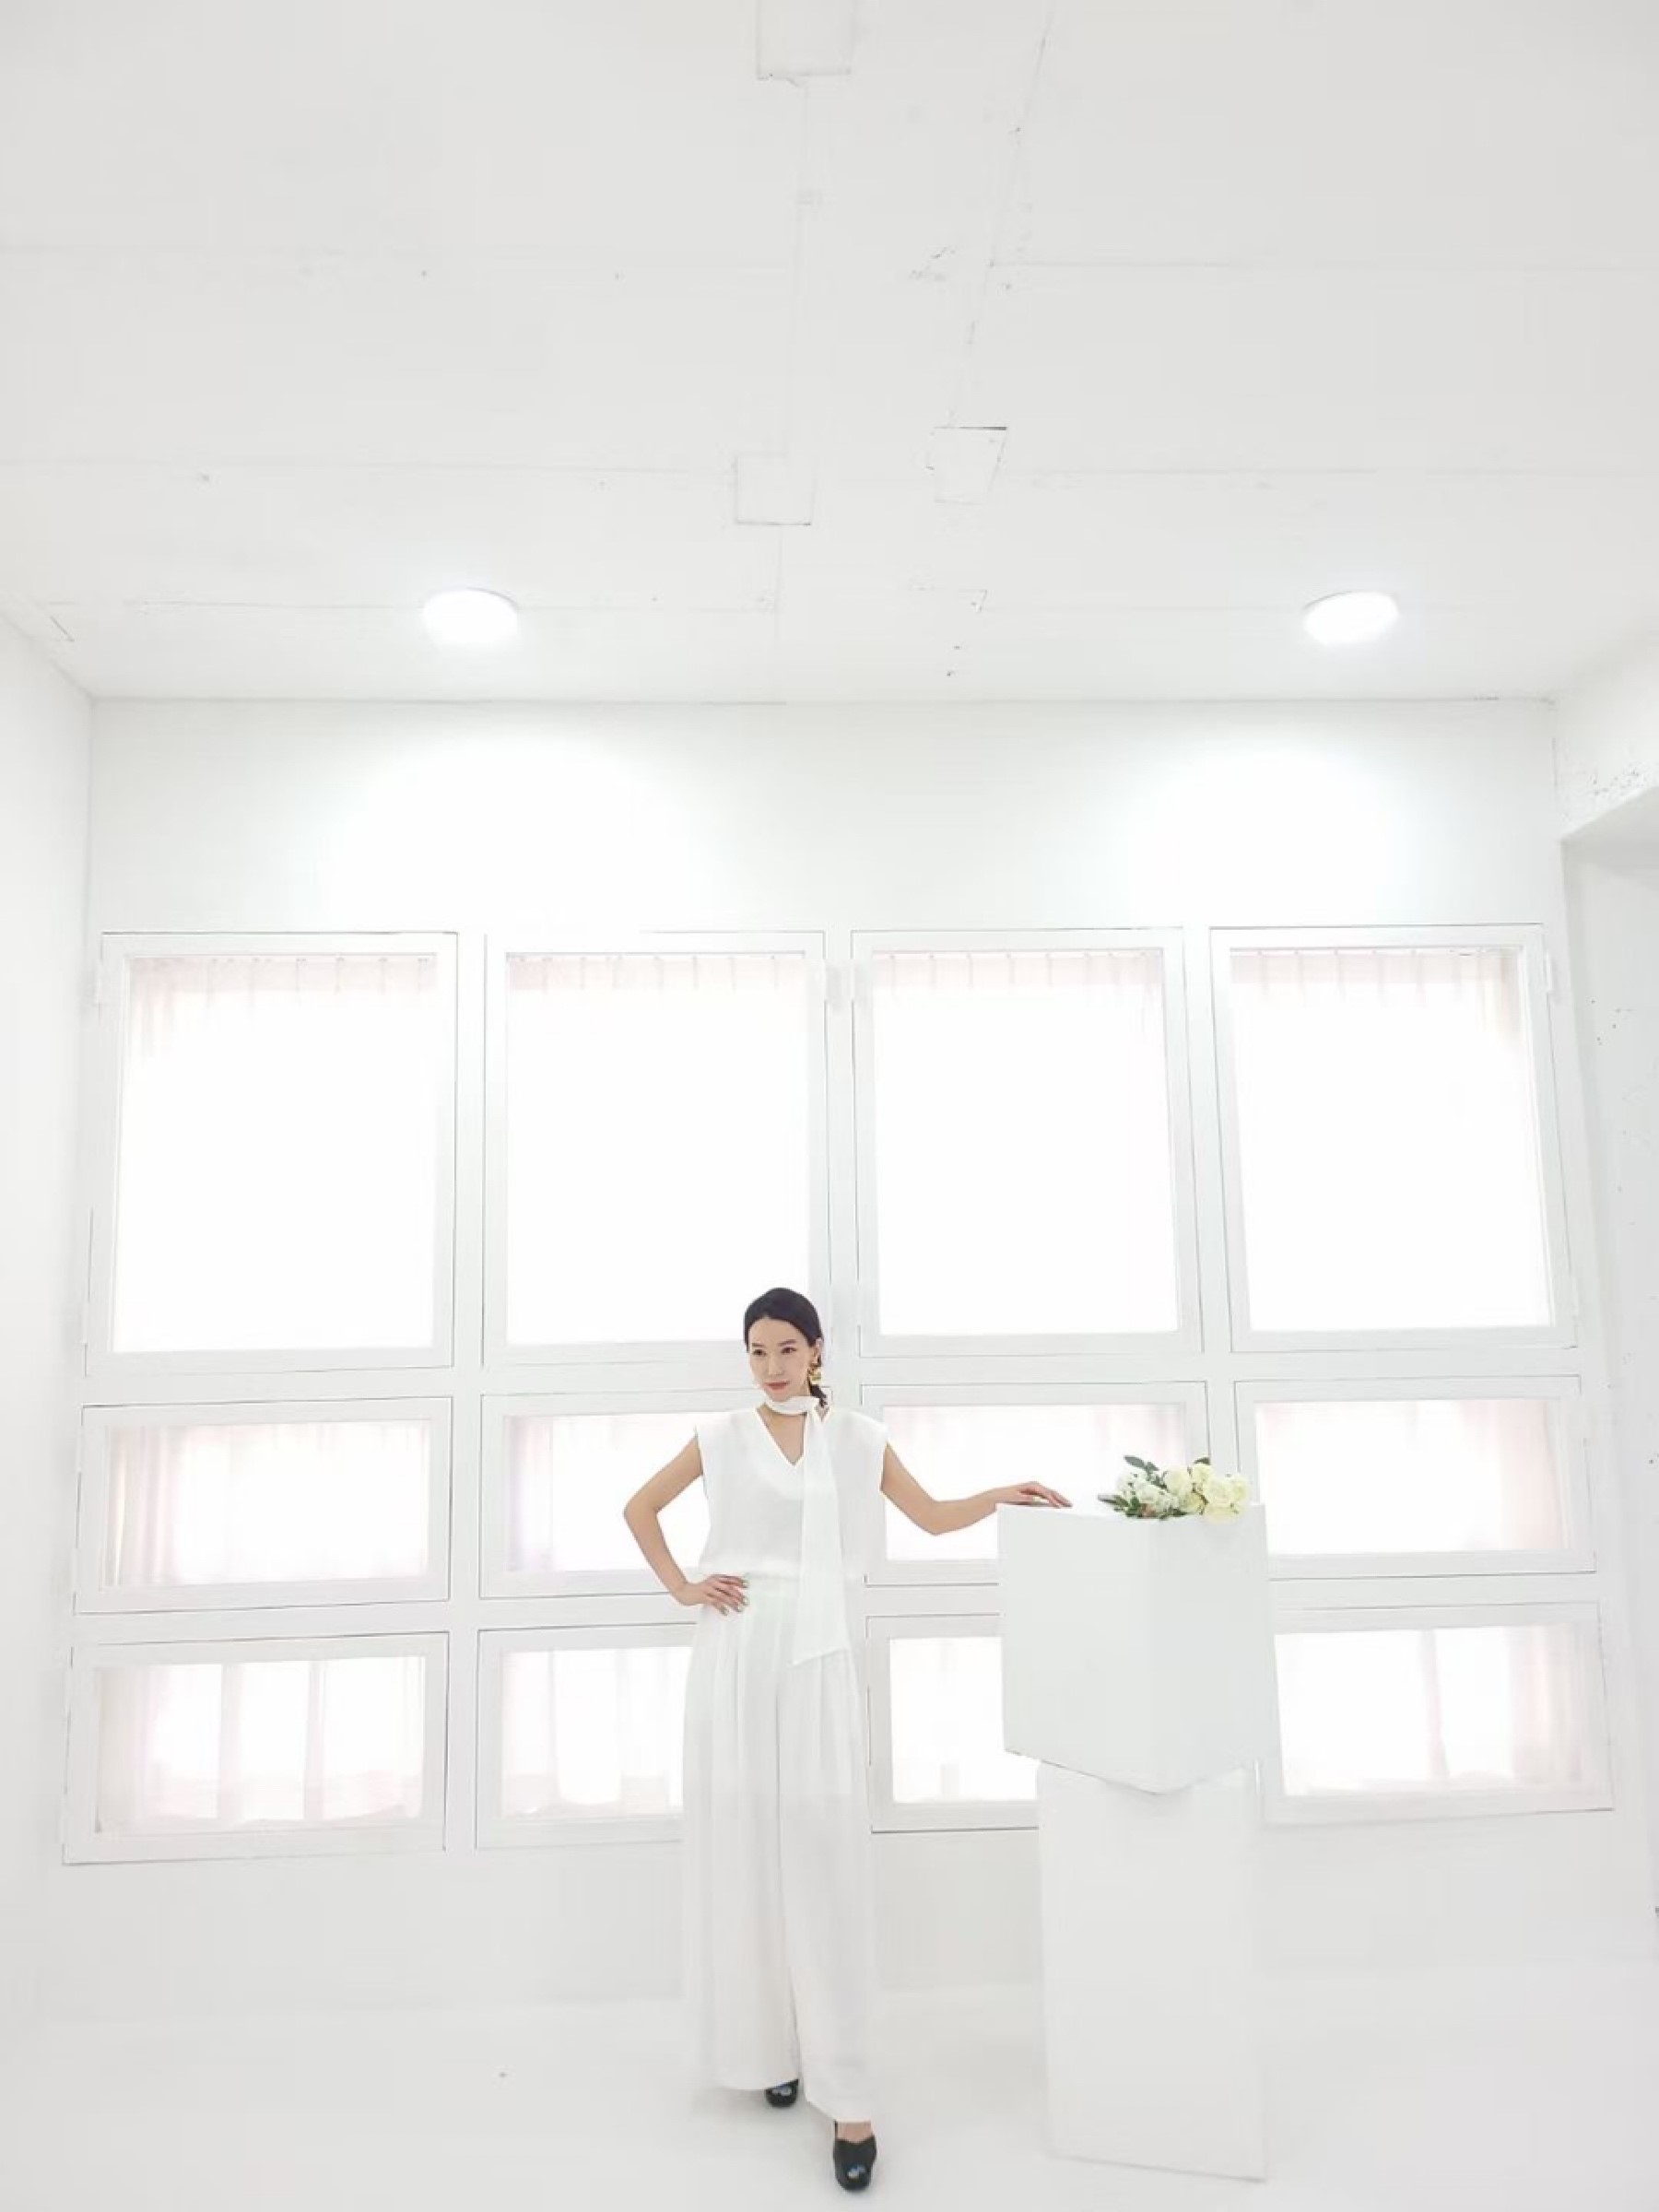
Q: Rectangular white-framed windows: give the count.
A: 12